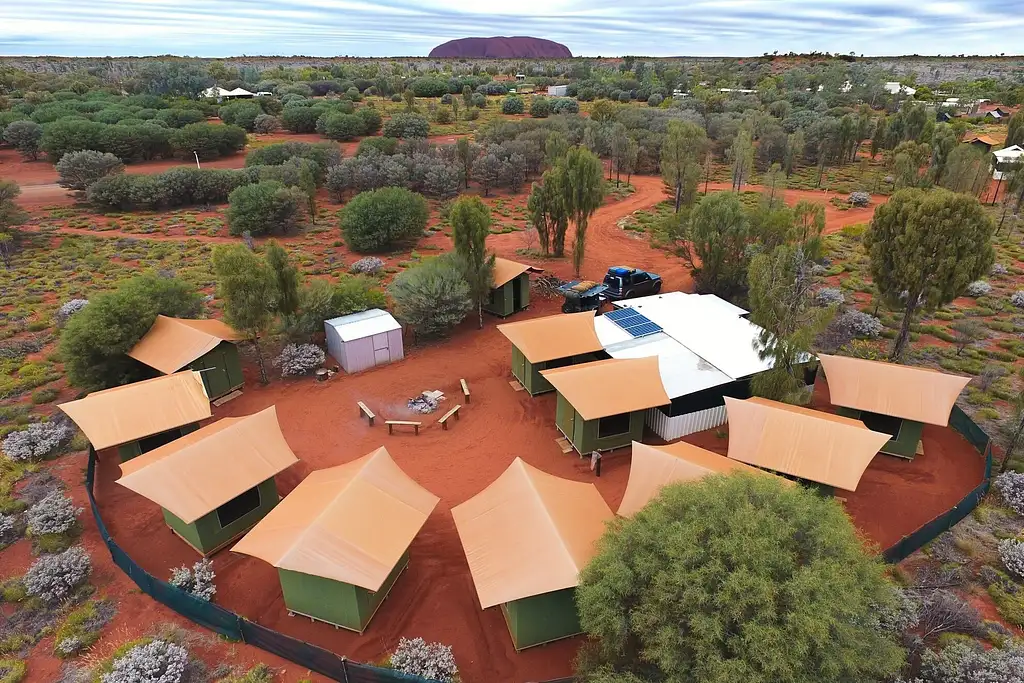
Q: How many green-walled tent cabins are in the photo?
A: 11